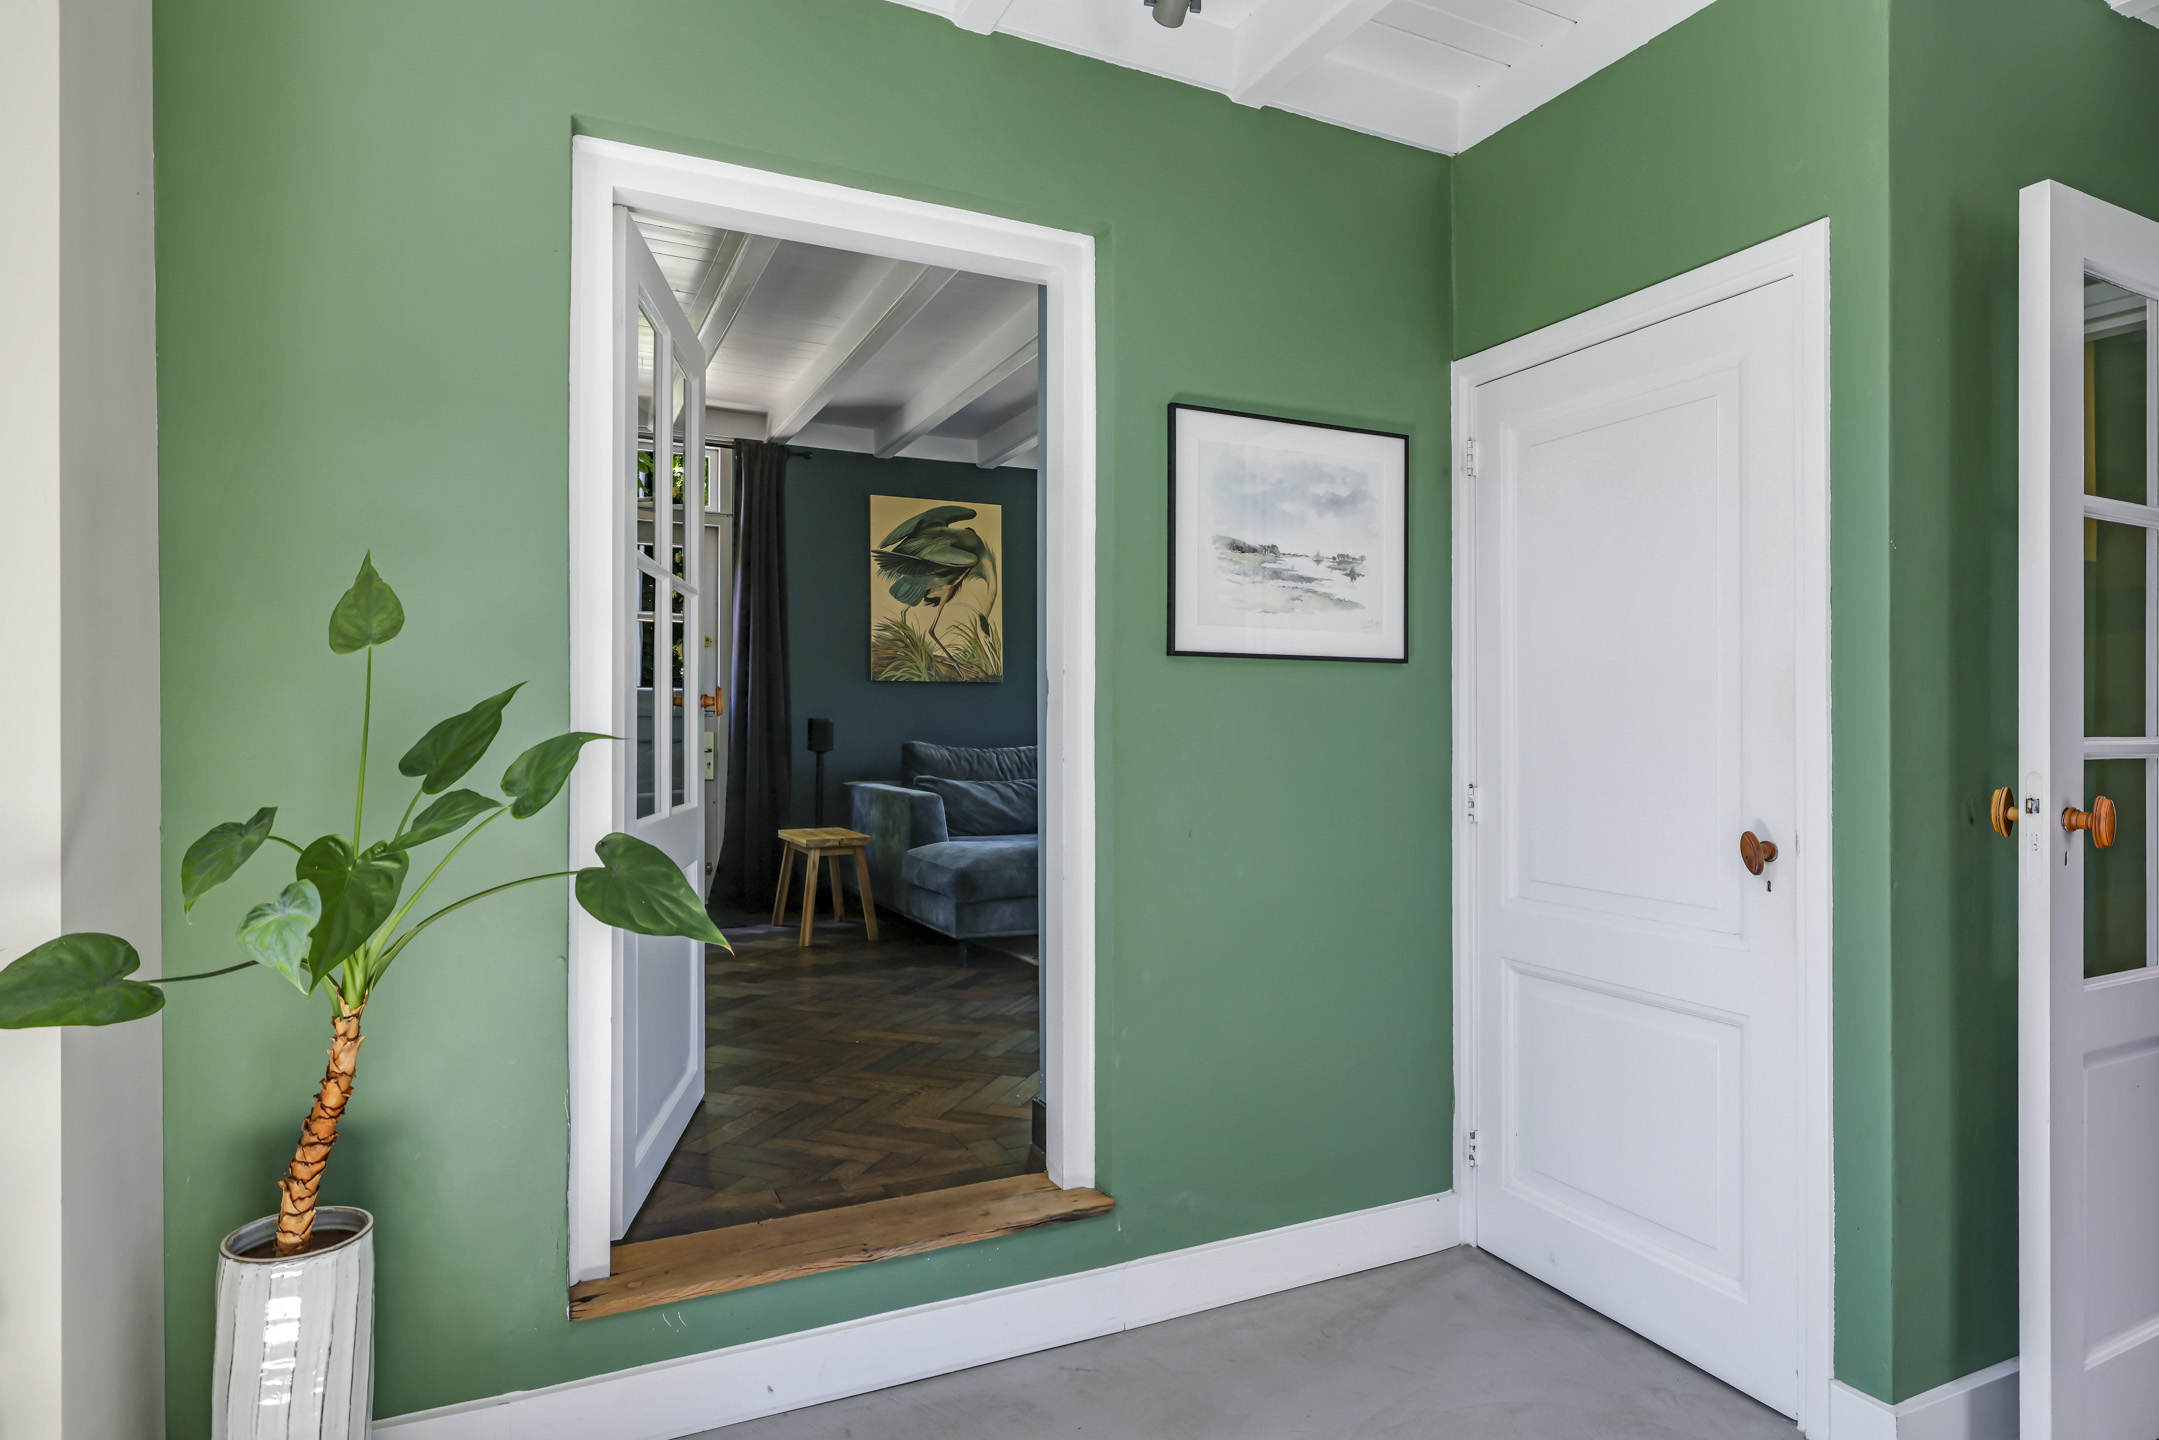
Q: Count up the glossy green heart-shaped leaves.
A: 9